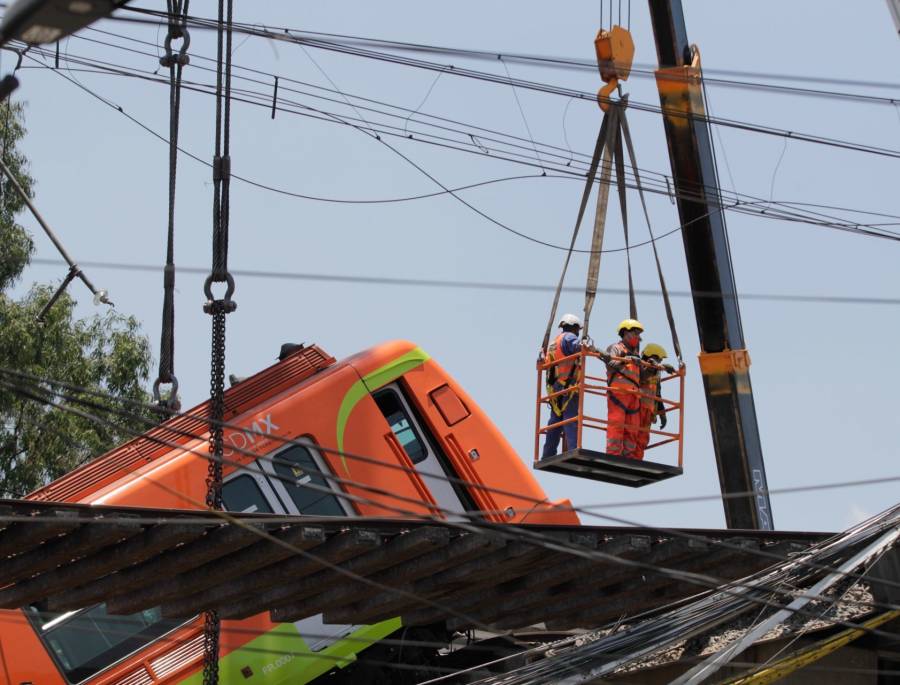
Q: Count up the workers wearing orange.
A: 3